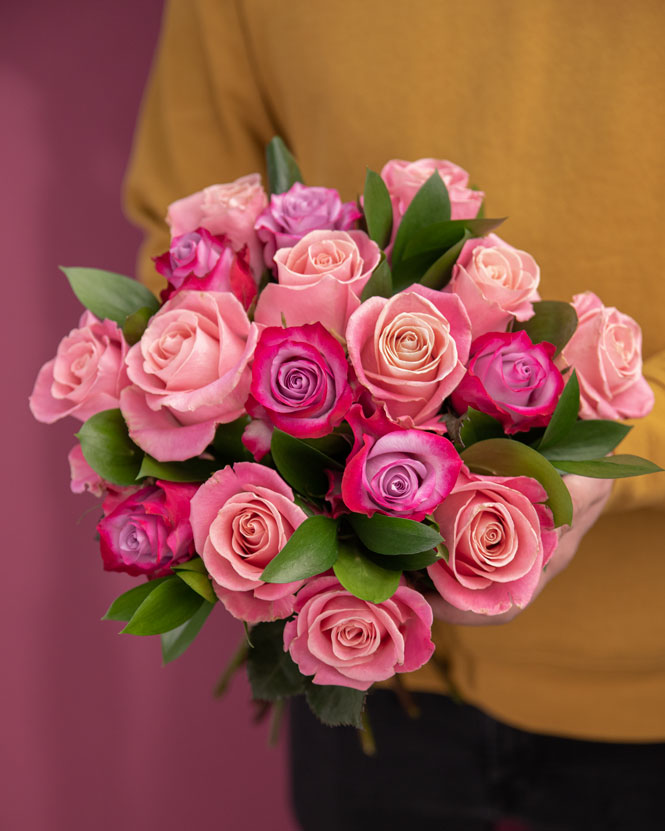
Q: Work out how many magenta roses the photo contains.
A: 6